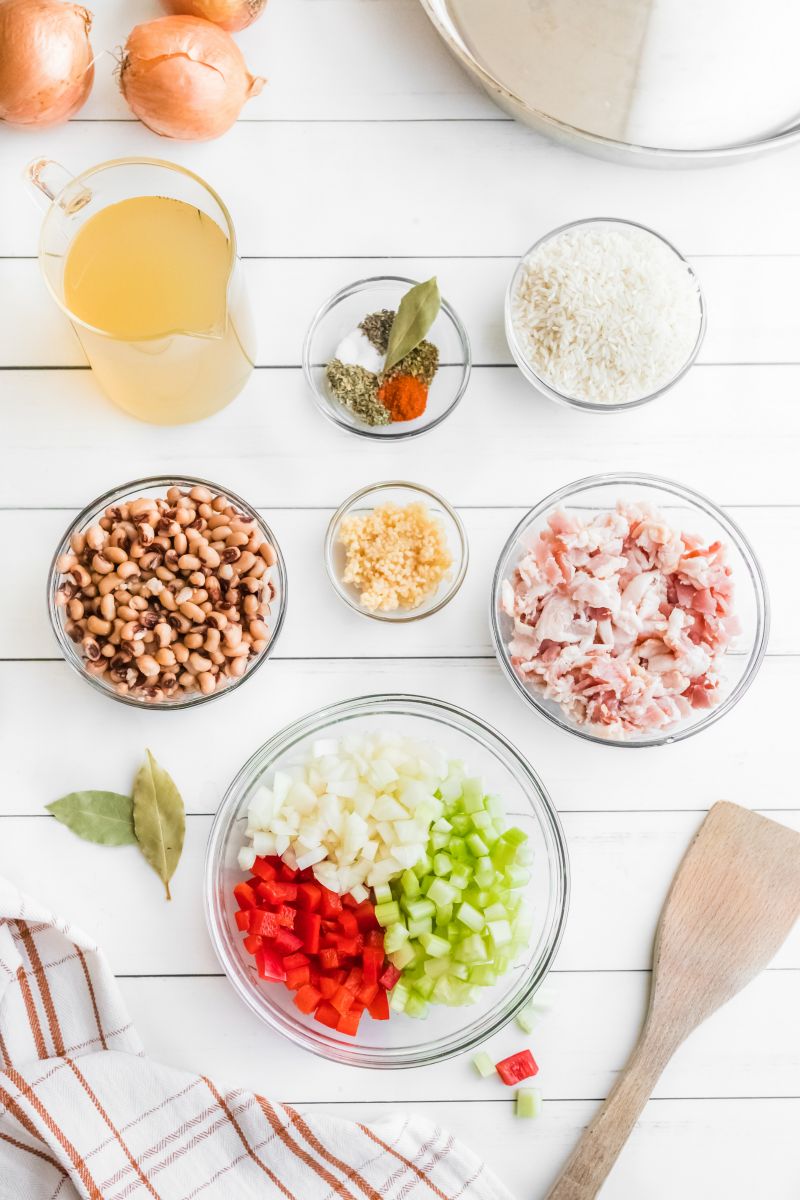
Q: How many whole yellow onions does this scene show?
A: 3